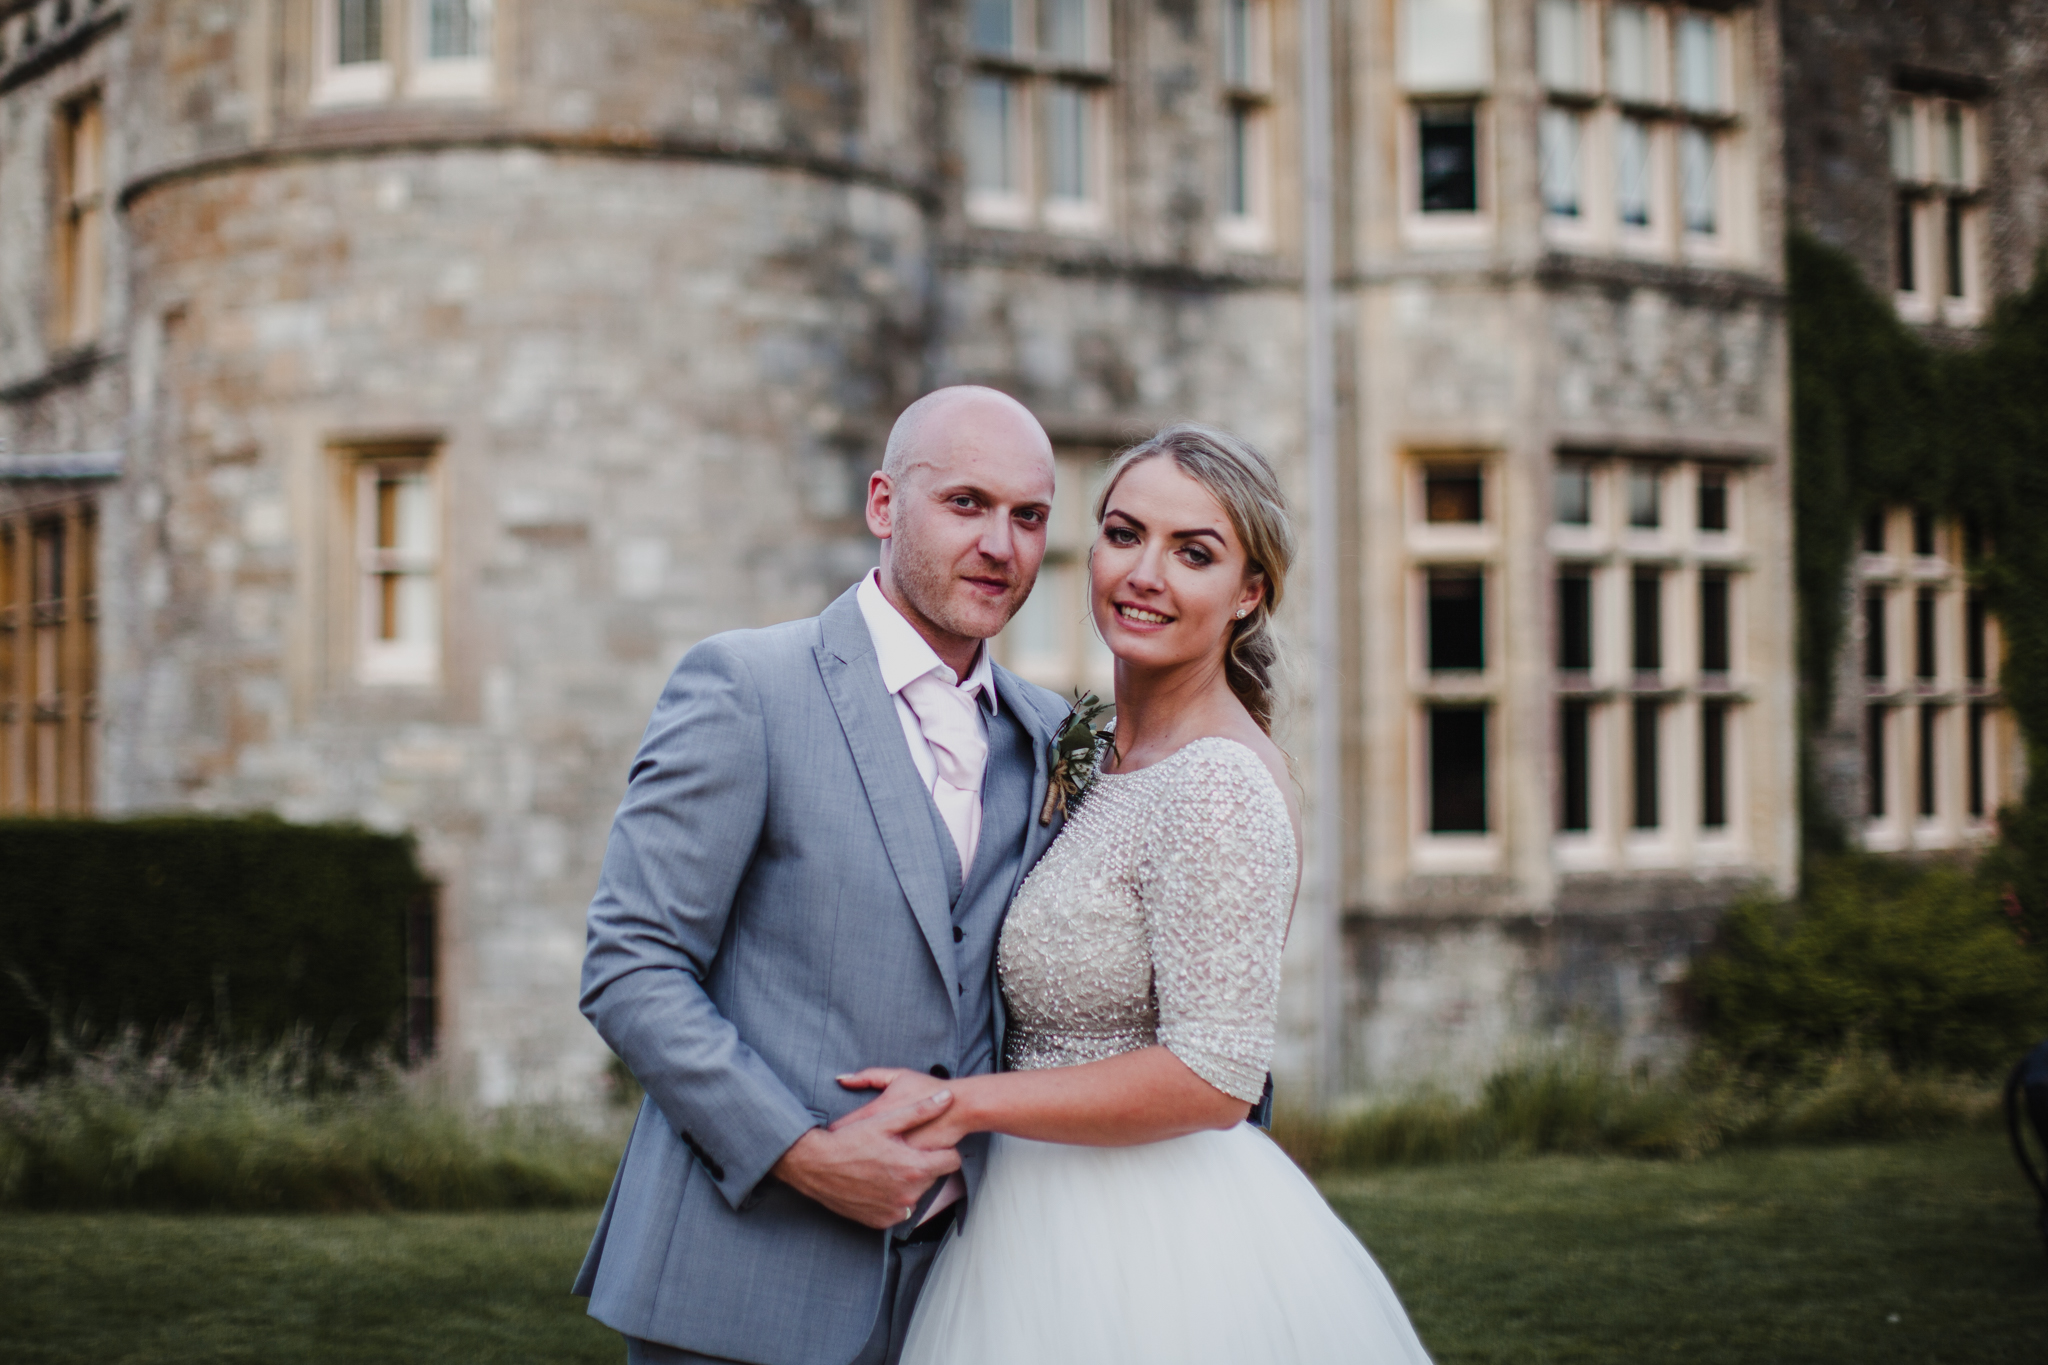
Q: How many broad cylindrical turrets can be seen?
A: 1